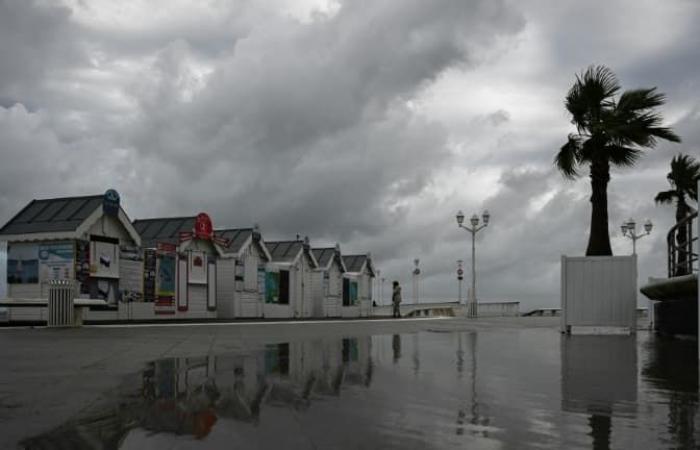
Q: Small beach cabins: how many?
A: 6